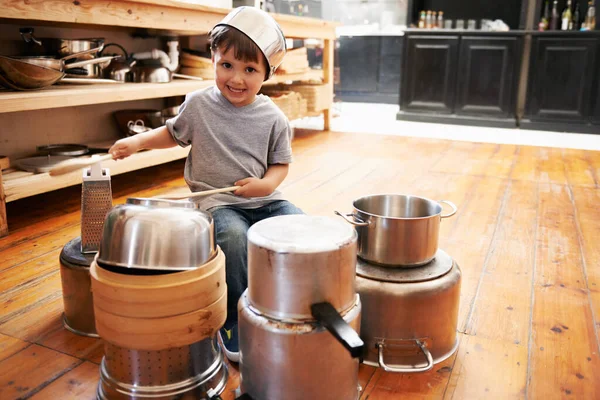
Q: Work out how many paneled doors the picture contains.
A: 3